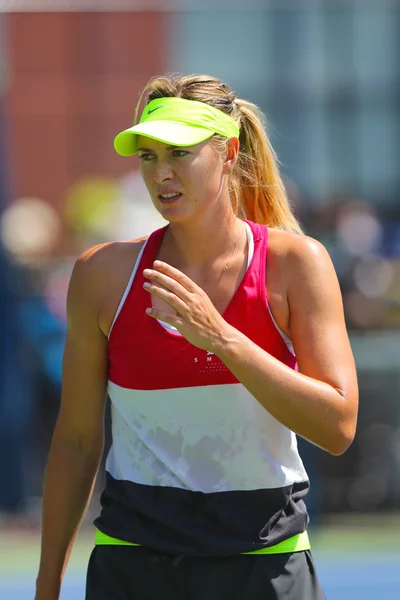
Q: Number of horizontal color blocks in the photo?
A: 3